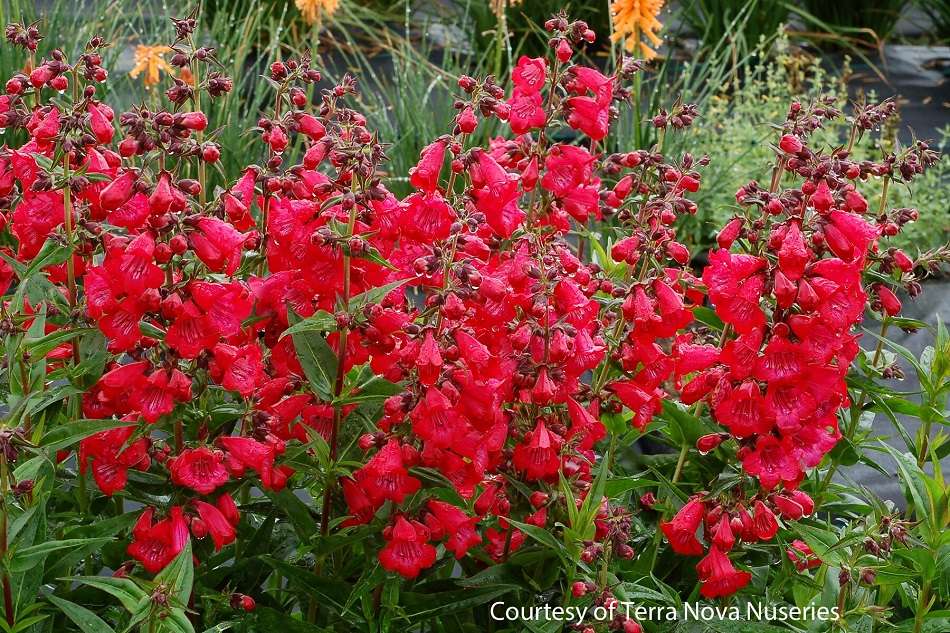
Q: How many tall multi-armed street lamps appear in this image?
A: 0